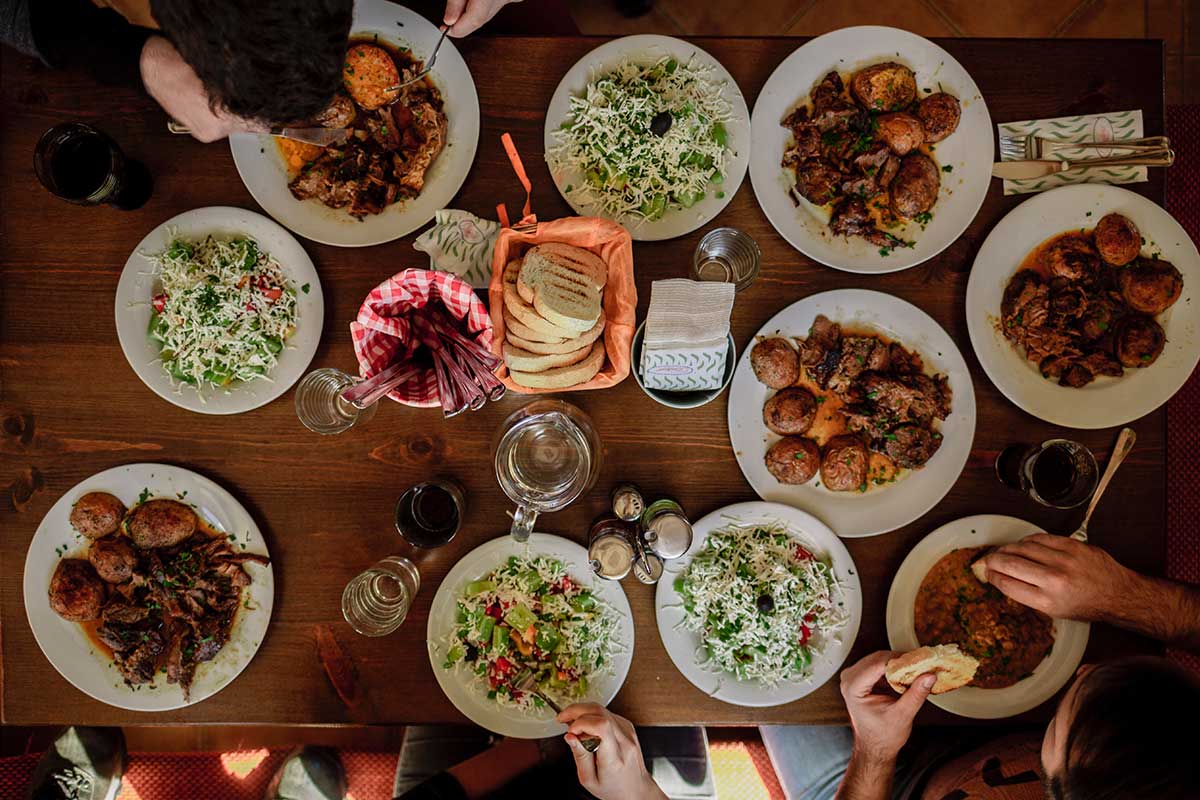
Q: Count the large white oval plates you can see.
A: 5